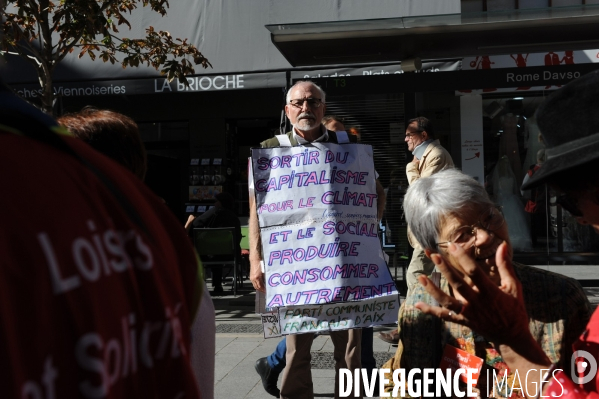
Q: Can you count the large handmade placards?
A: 1